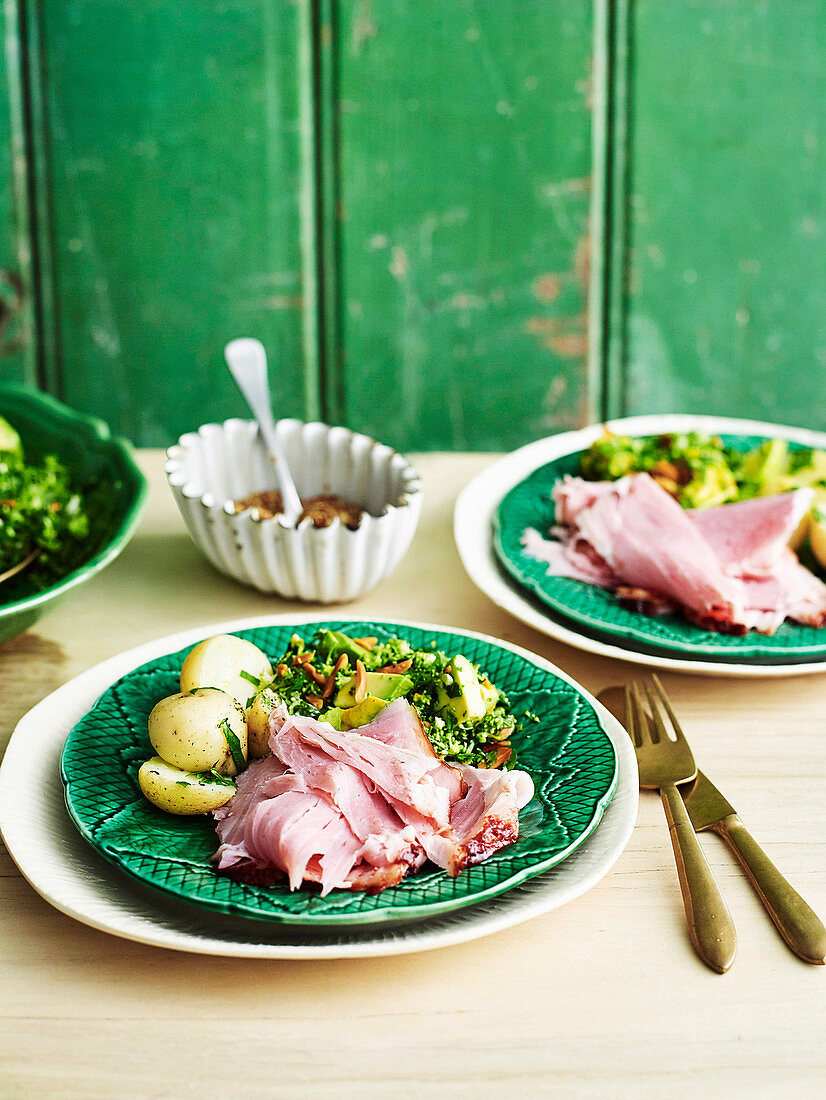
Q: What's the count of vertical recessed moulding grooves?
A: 3